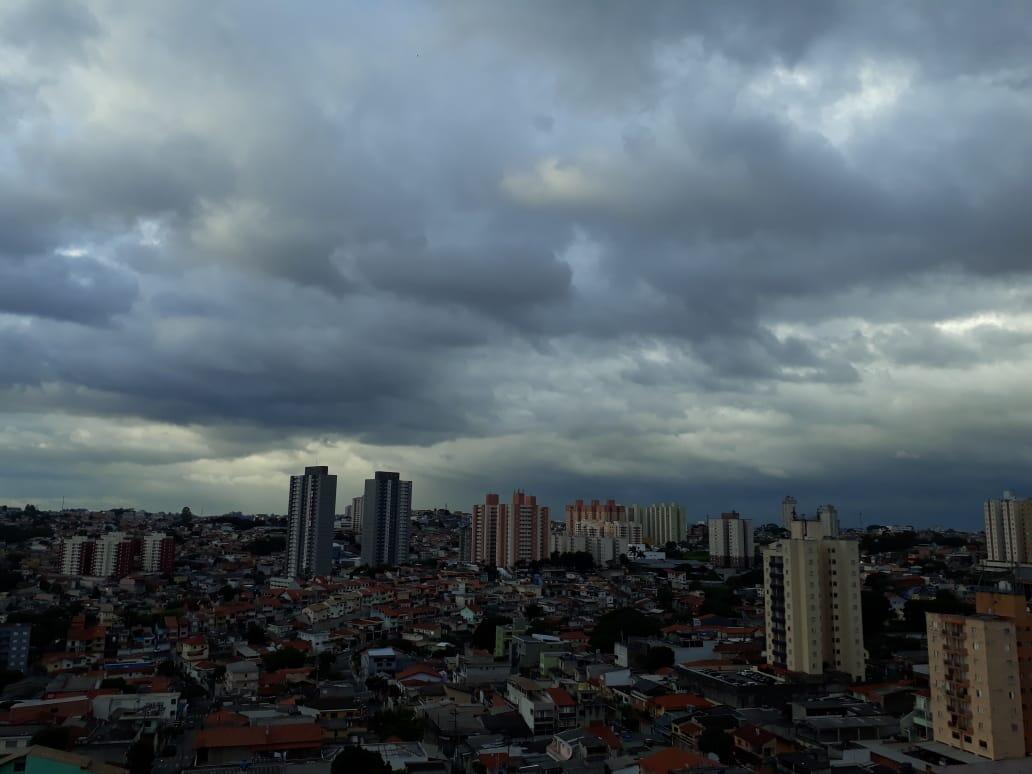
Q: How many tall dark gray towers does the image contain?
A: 2